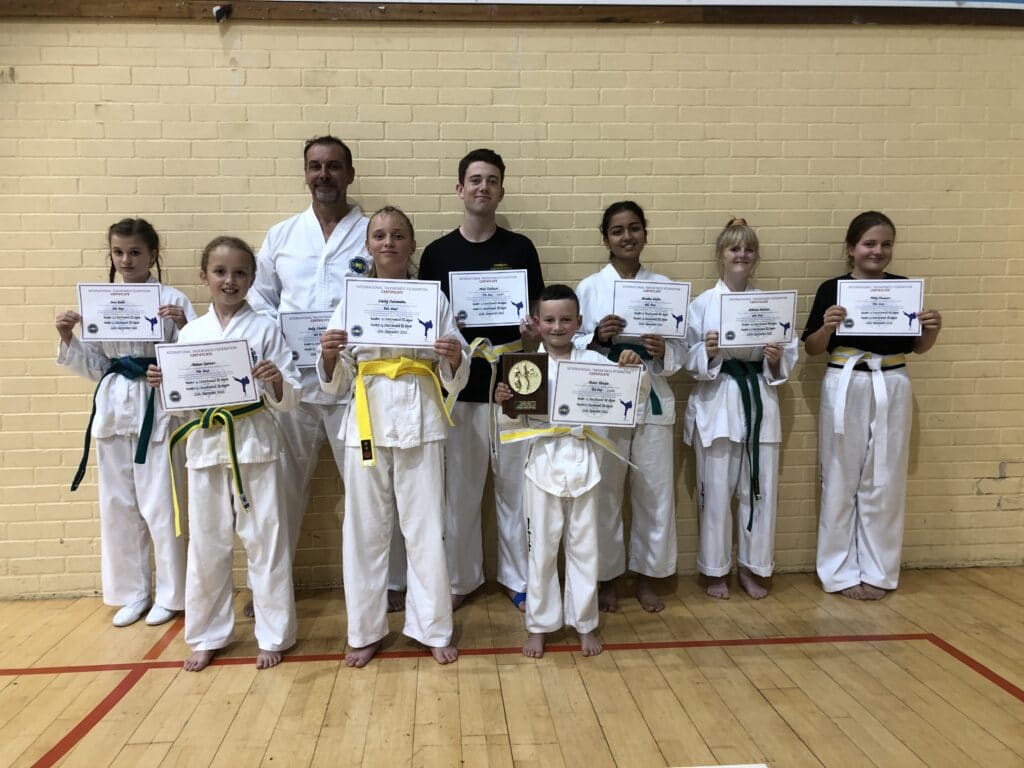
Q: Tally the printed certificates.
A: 9